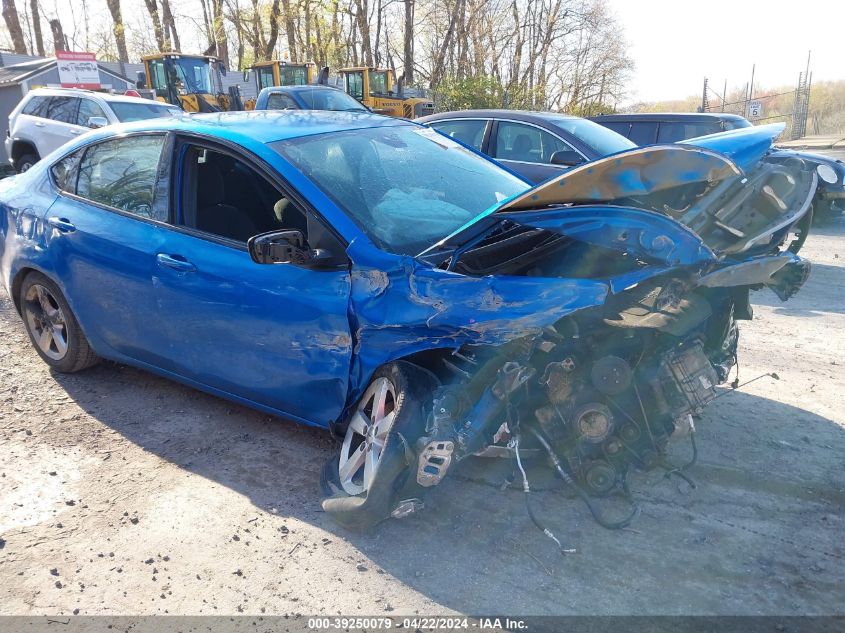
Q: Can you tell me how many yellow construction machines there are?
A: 3